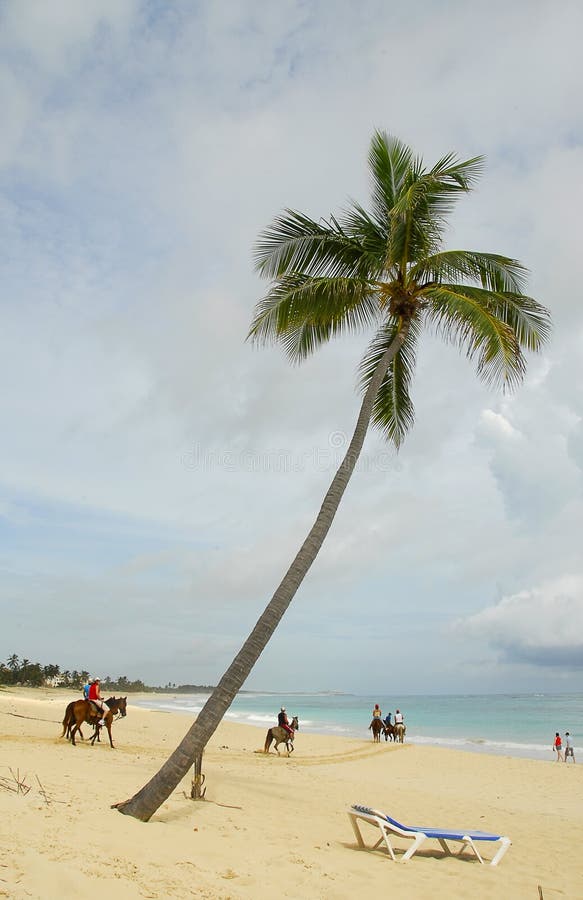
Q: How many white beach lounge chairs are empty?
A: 1